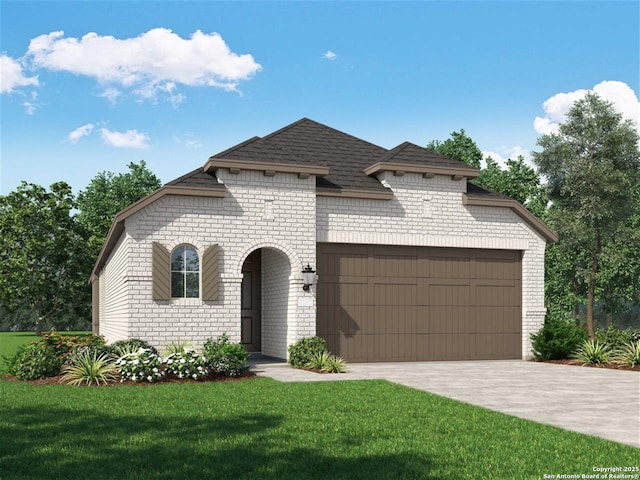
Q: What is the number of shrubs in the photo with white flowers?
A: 2